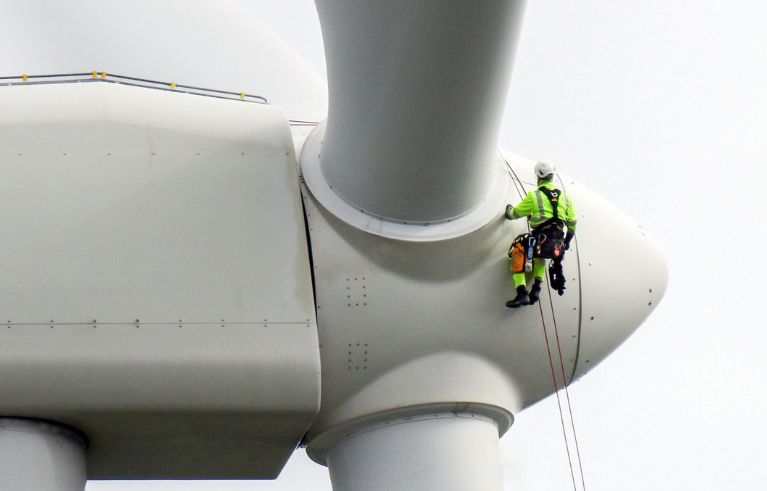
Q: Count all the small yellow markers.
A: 5